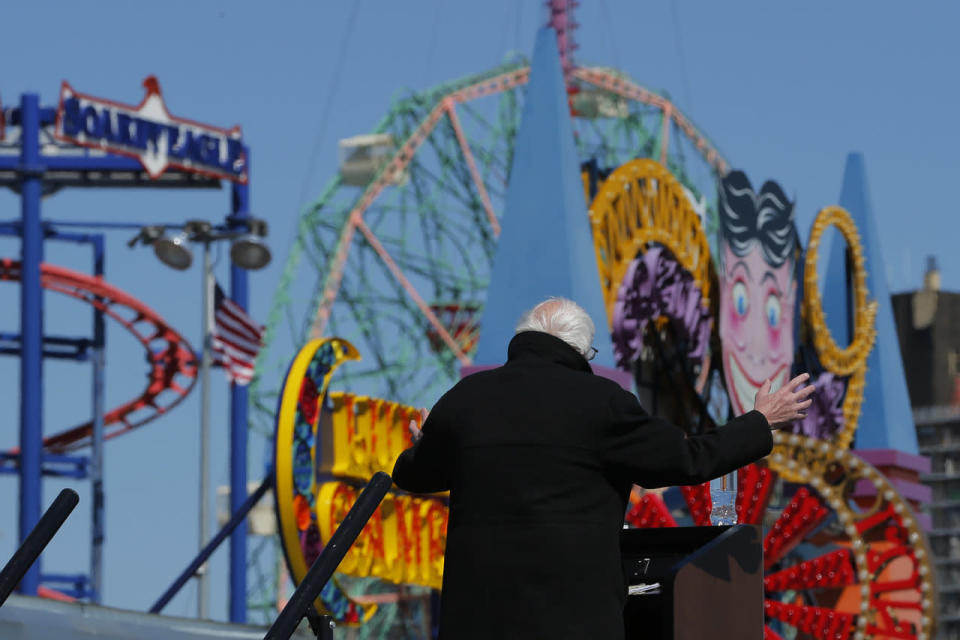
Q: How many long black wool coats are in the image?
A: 1